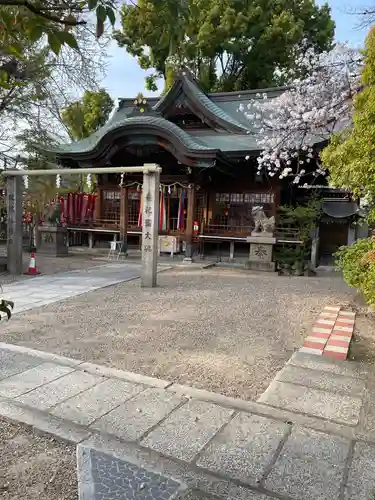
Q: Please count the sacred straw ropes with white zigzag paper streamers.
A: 2